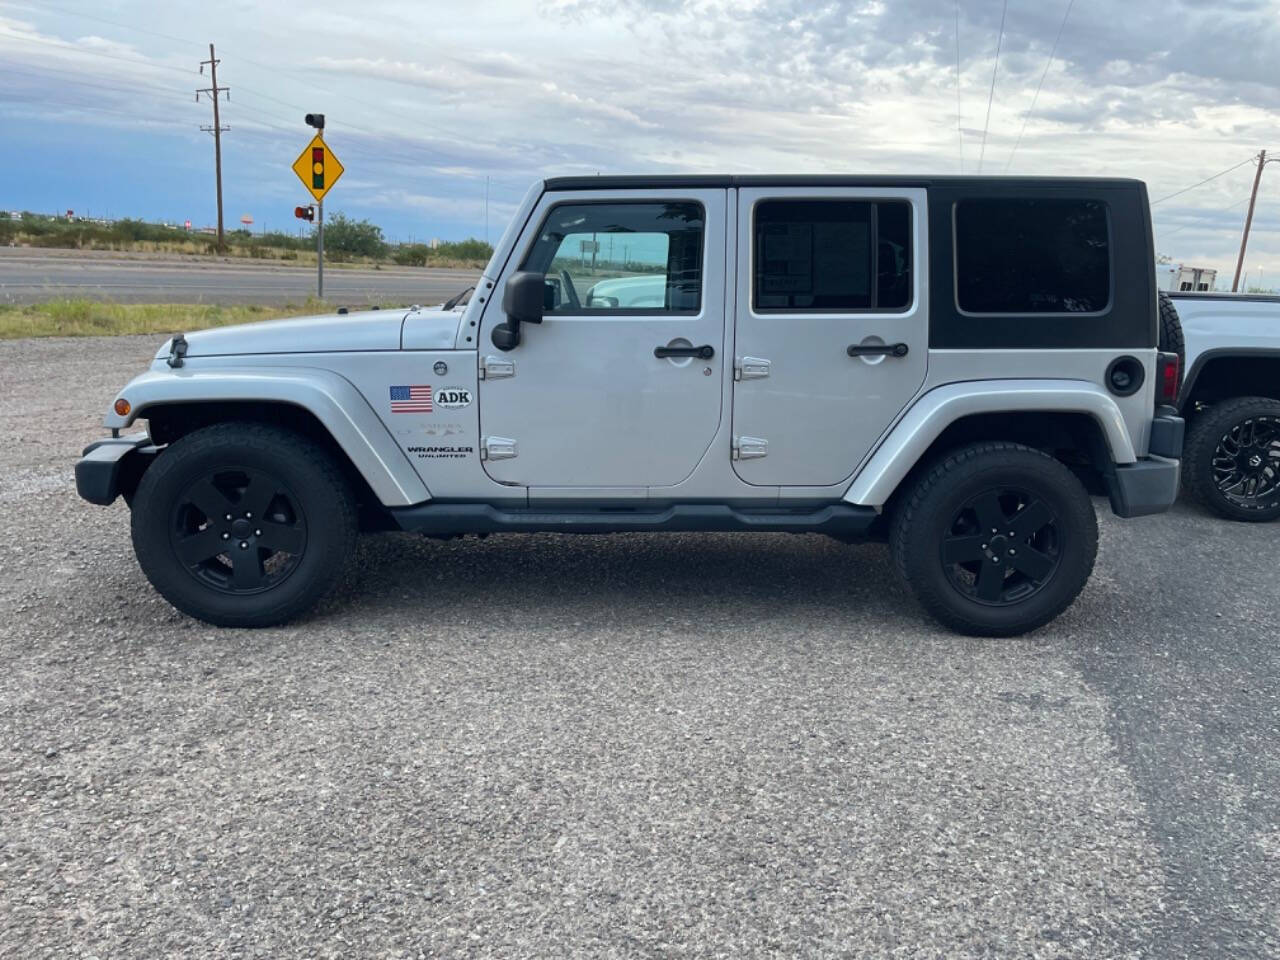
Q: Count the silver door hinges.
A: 4